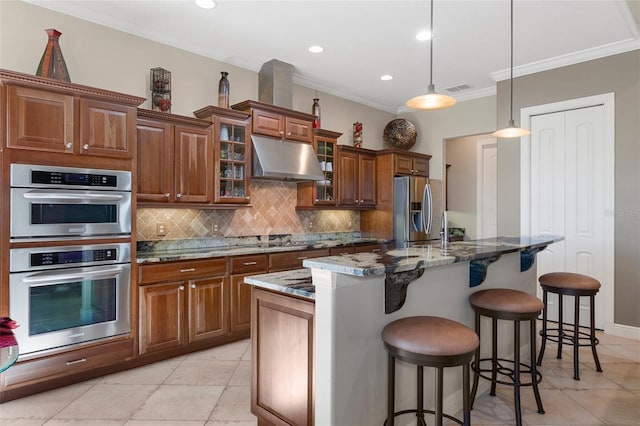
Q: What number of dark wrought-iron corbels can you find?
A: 3